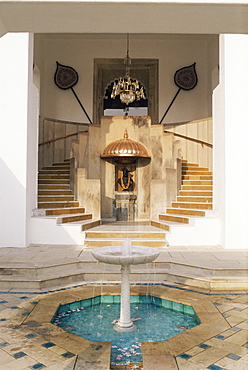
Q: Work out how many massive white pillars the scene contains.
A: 2